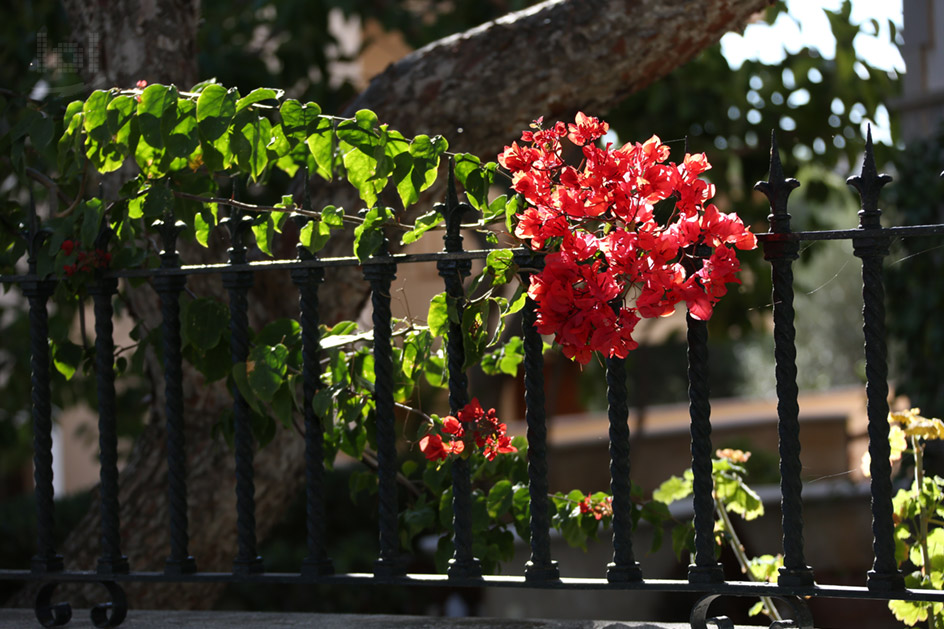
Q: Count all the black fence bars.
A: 12